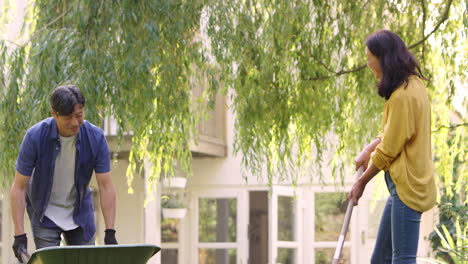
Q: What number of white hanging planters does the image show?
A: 2